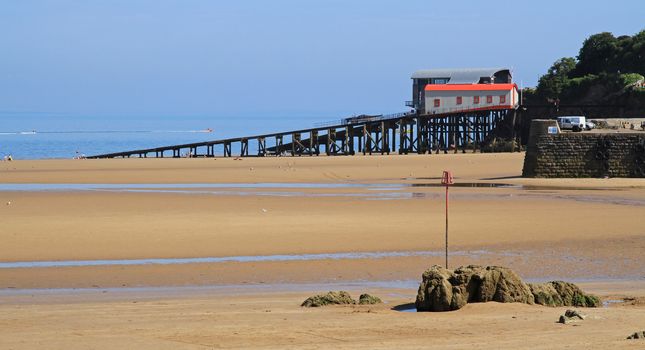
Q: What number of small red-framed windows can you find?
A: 5